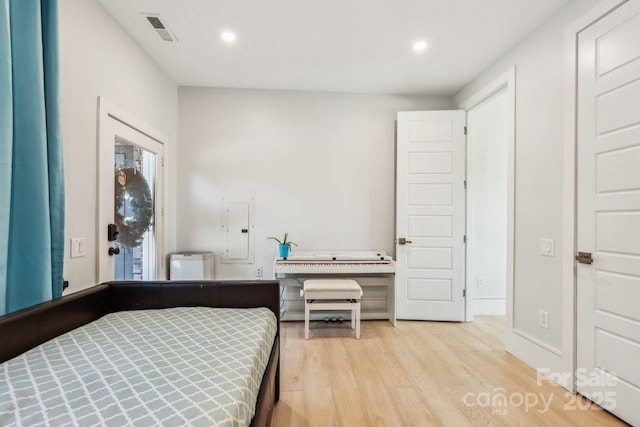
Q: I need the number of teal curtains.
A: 1